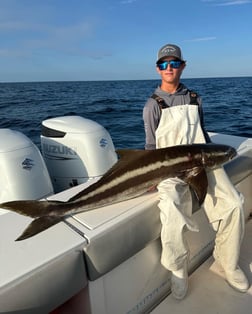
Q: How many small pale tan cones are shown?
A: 0